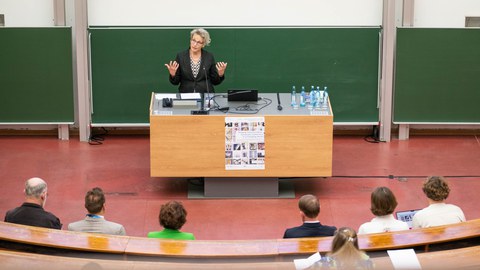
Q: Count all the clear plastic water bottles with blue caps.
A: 5